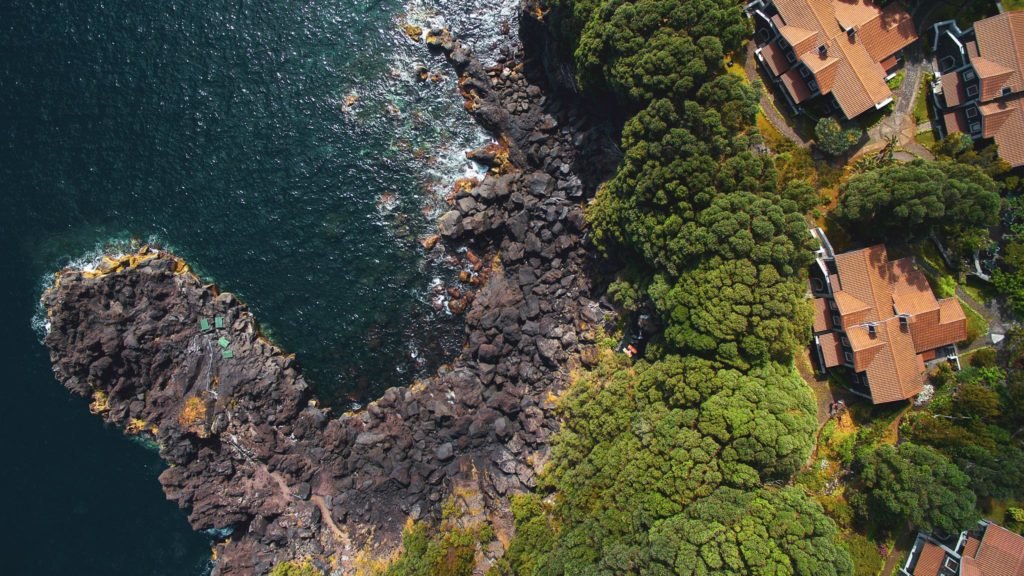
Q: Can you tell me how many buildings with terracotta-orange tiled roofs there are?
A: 4